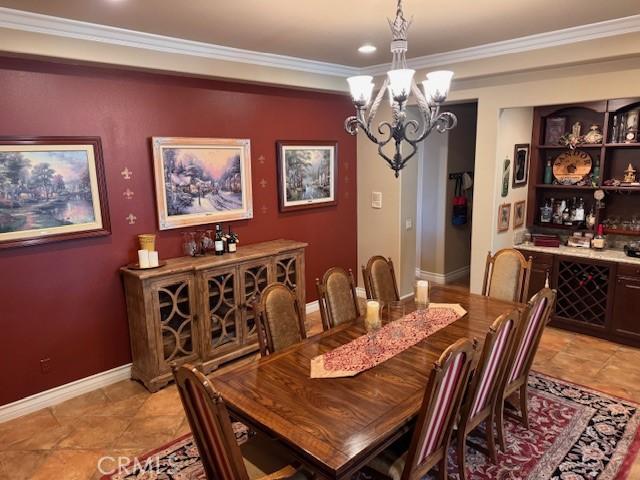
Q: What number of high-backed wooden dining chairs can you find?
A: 8